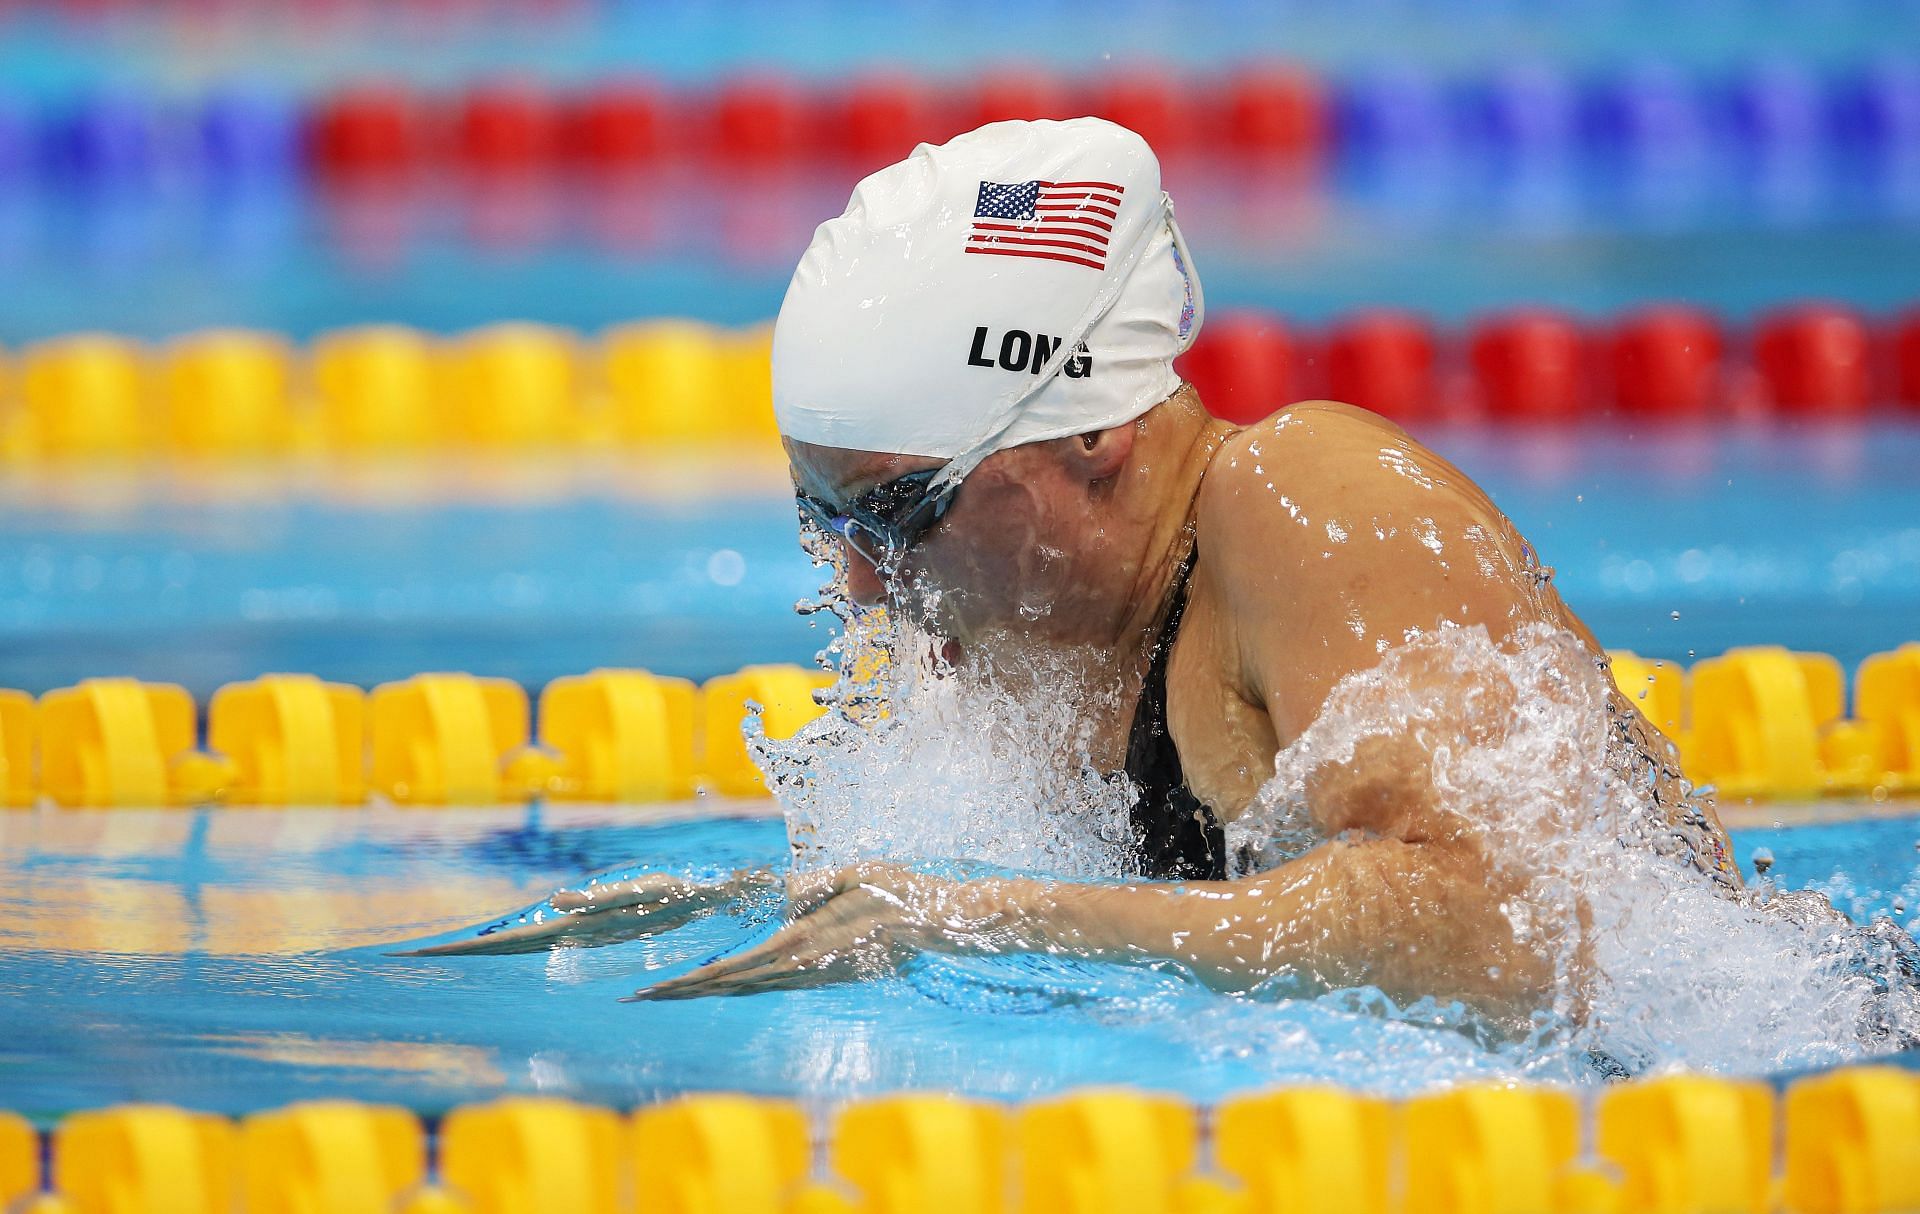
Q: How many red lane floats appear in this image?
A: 14